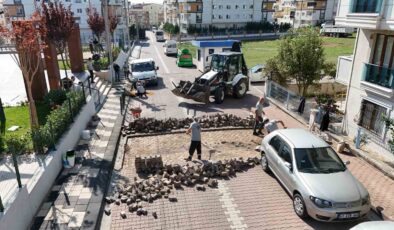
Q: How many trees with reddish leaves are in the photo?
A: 4